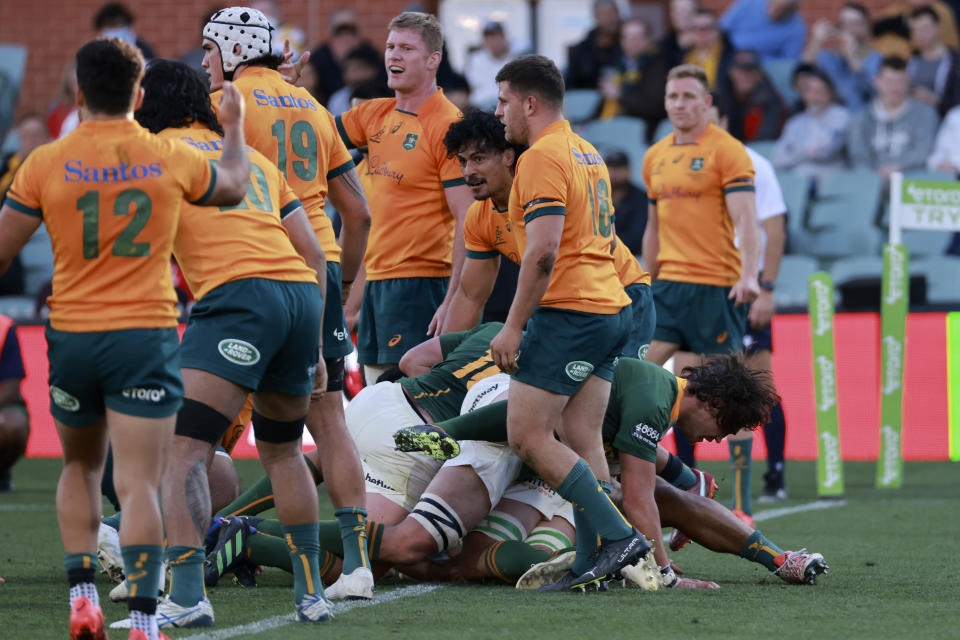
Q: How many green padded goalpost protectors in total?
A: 2